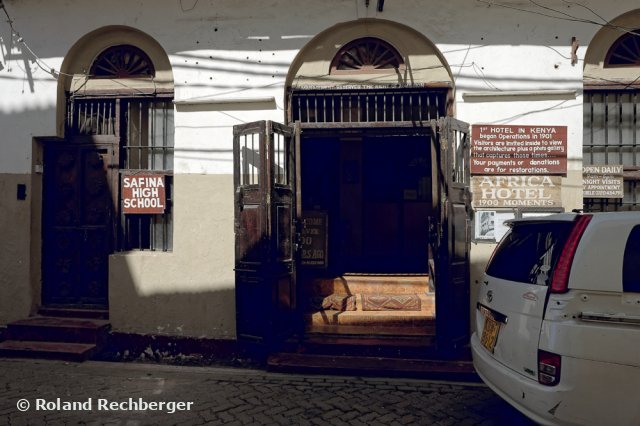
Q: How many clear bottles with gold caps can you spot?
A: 0